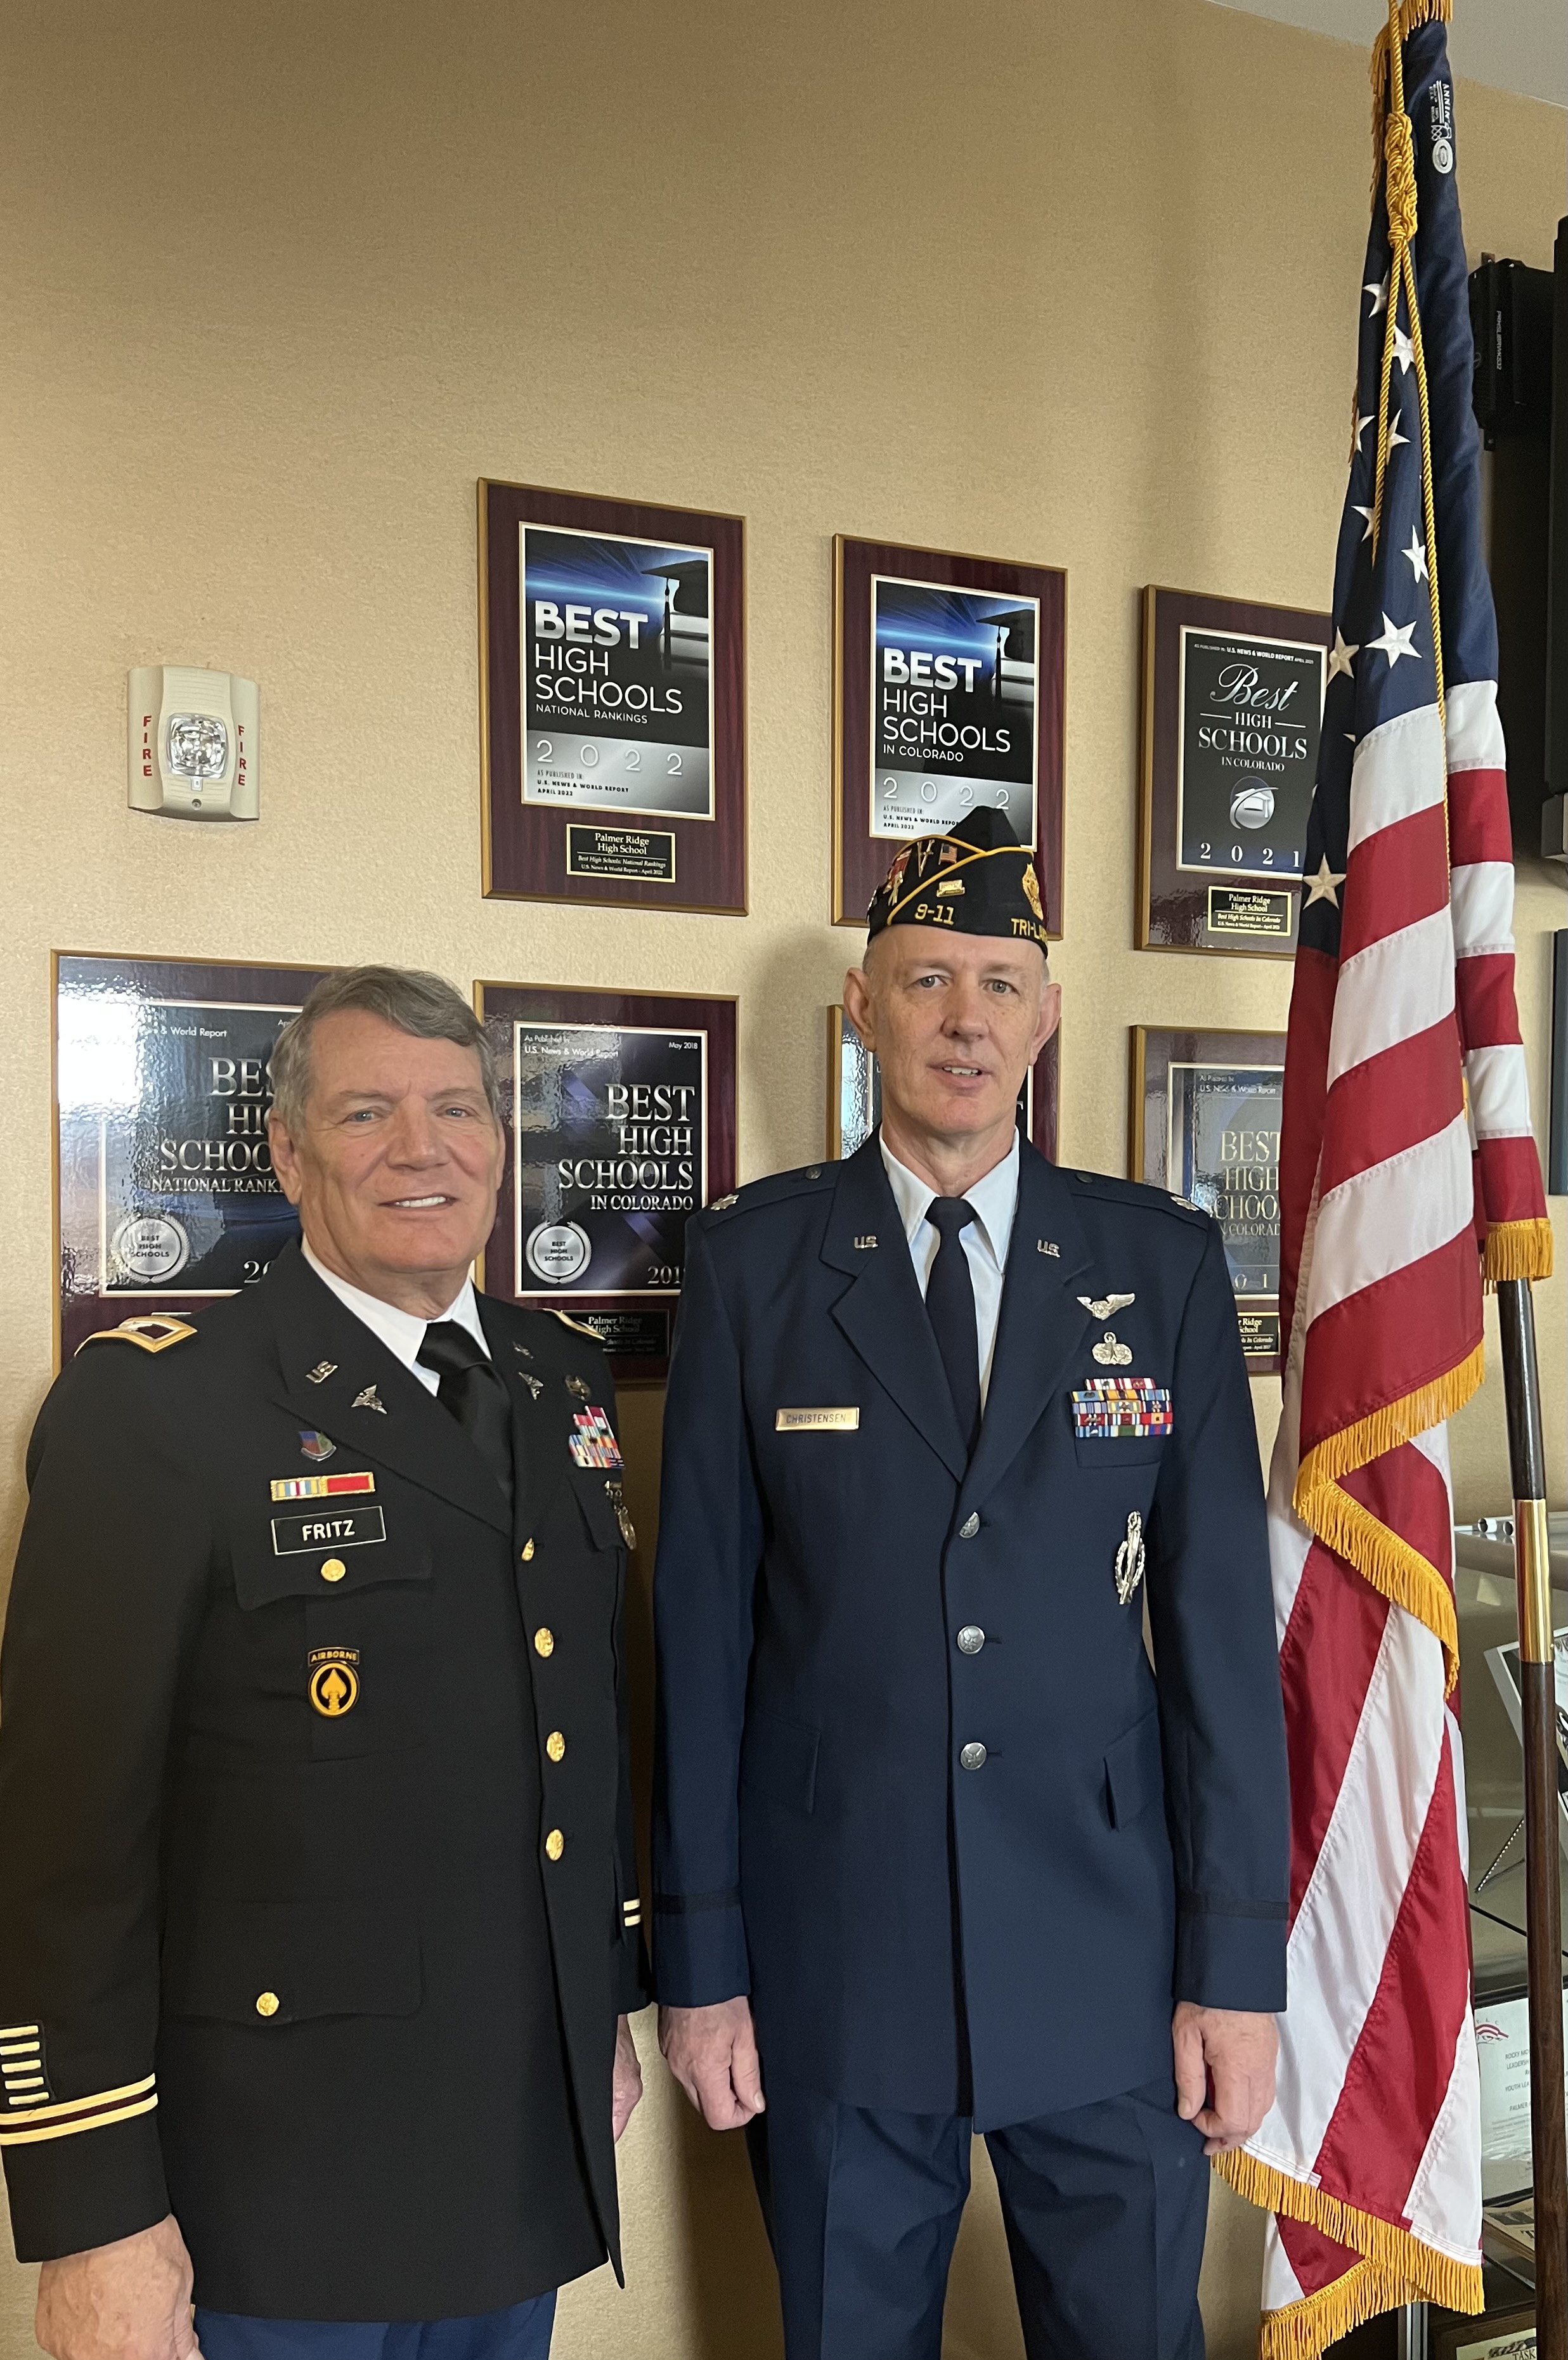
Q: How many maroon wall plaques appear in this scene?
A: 7